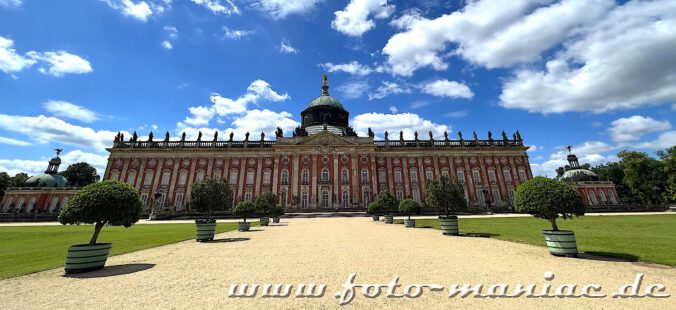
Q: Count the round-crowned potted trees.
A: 10